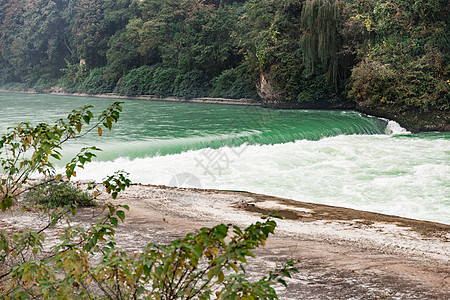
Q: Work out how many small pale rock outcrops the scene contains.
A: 1